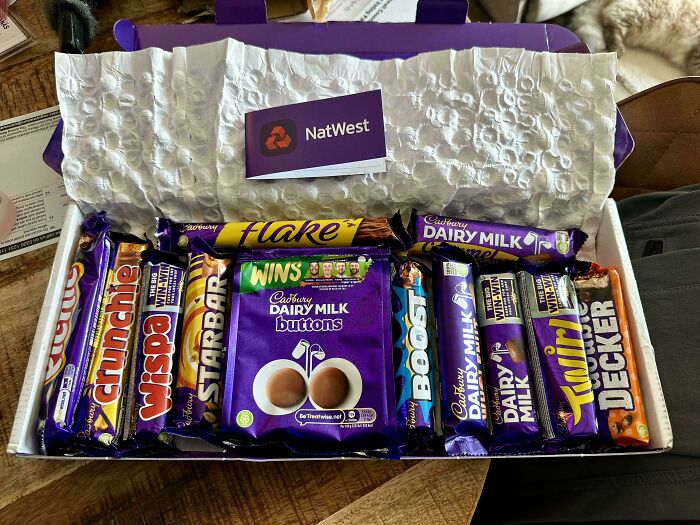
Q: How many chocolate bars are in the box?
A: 11